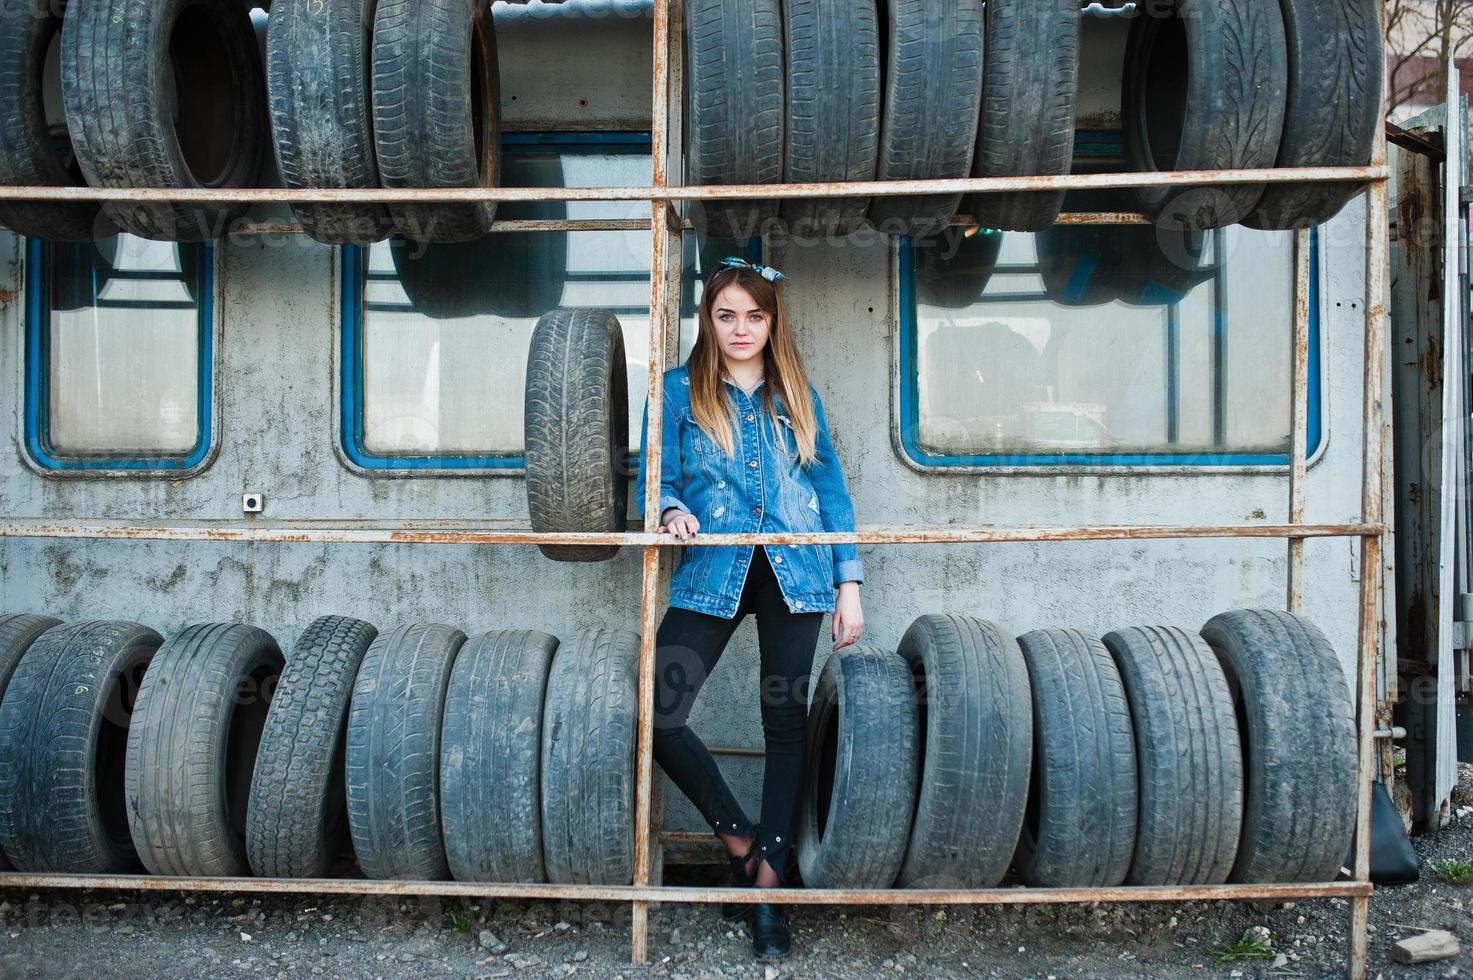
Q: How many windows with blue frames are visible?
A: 3